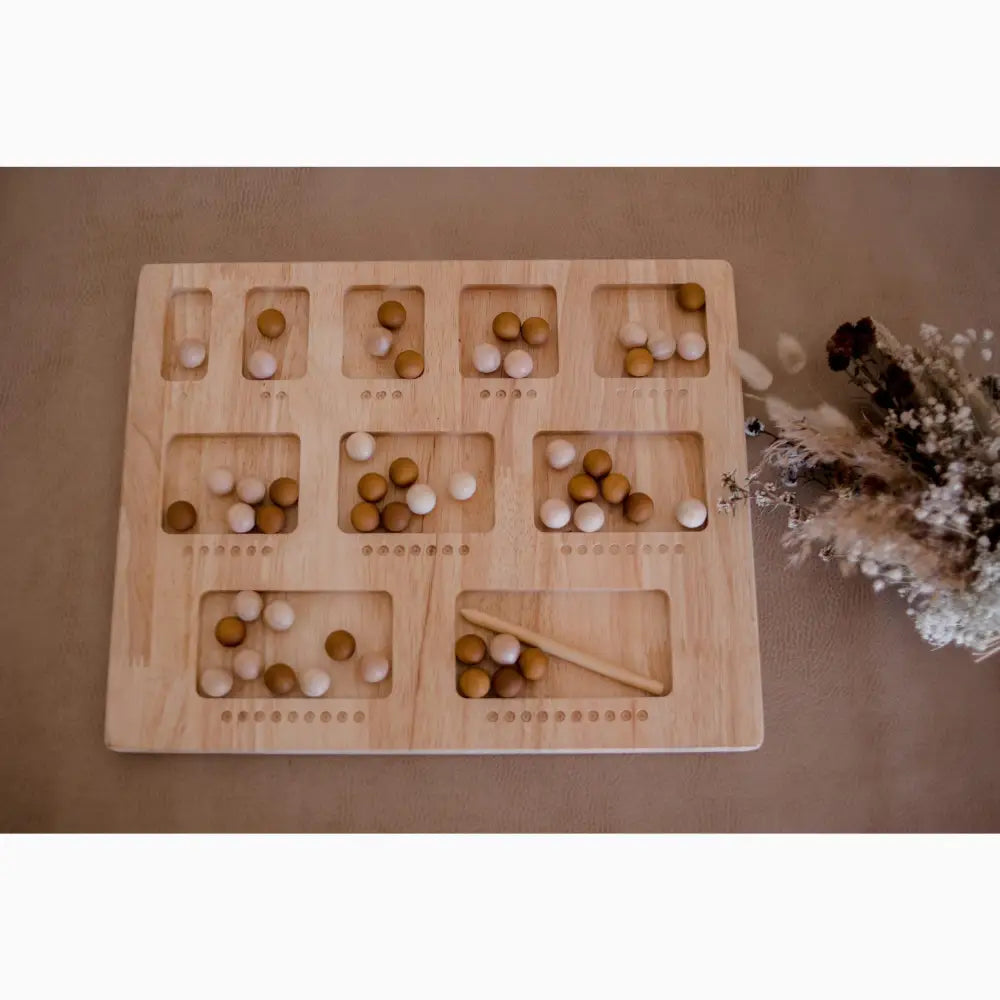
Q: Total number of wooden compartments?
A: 10